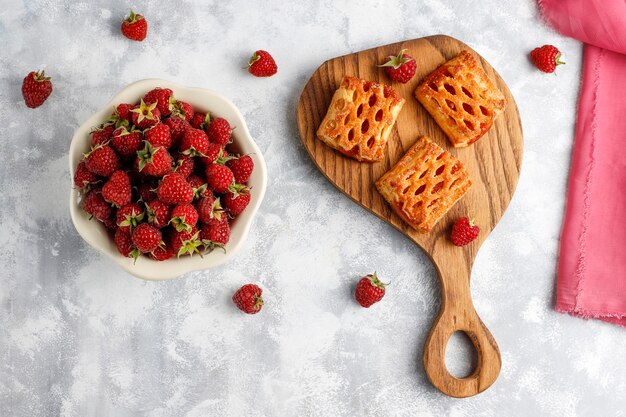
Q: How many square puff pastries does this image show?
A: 3